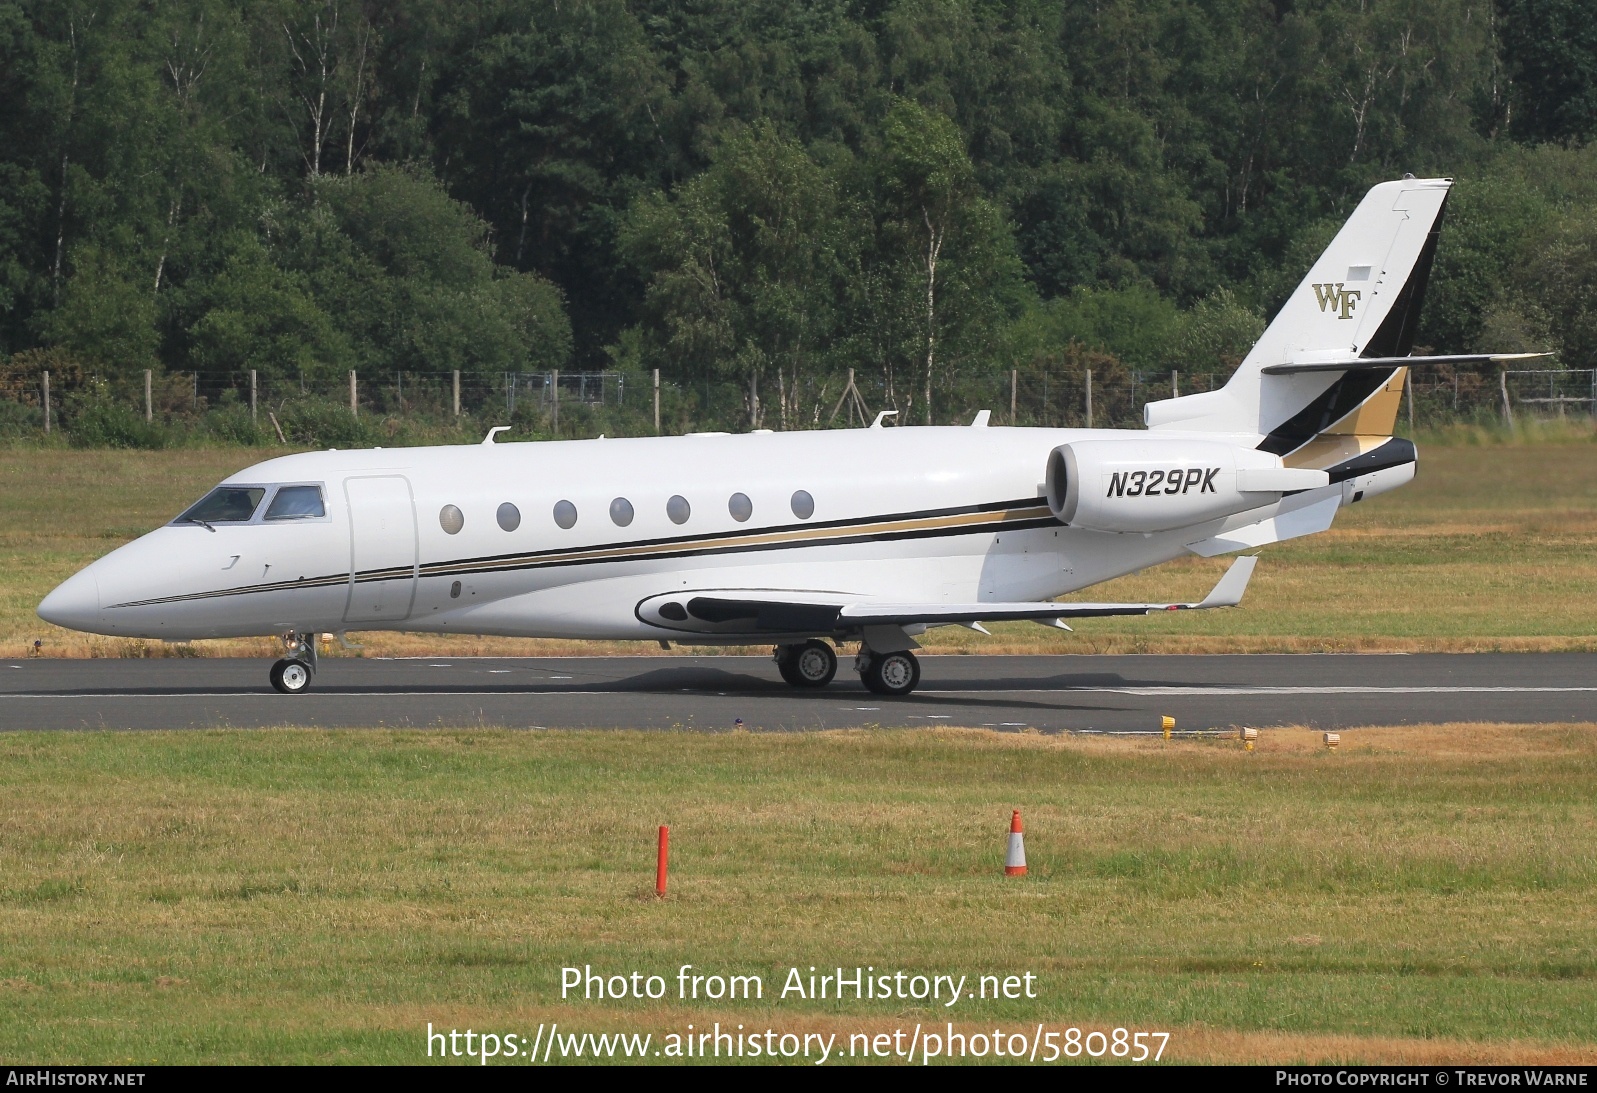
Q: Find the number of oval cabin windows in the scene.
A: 7